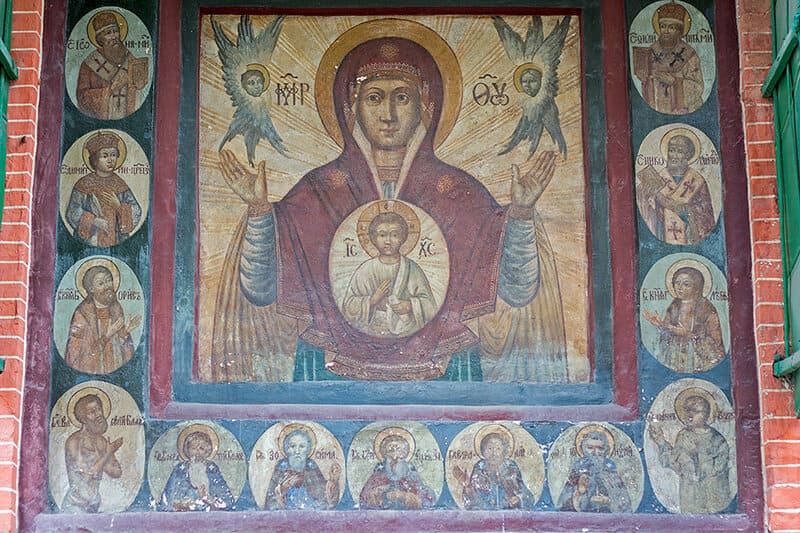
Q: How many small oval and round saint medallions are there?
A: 13